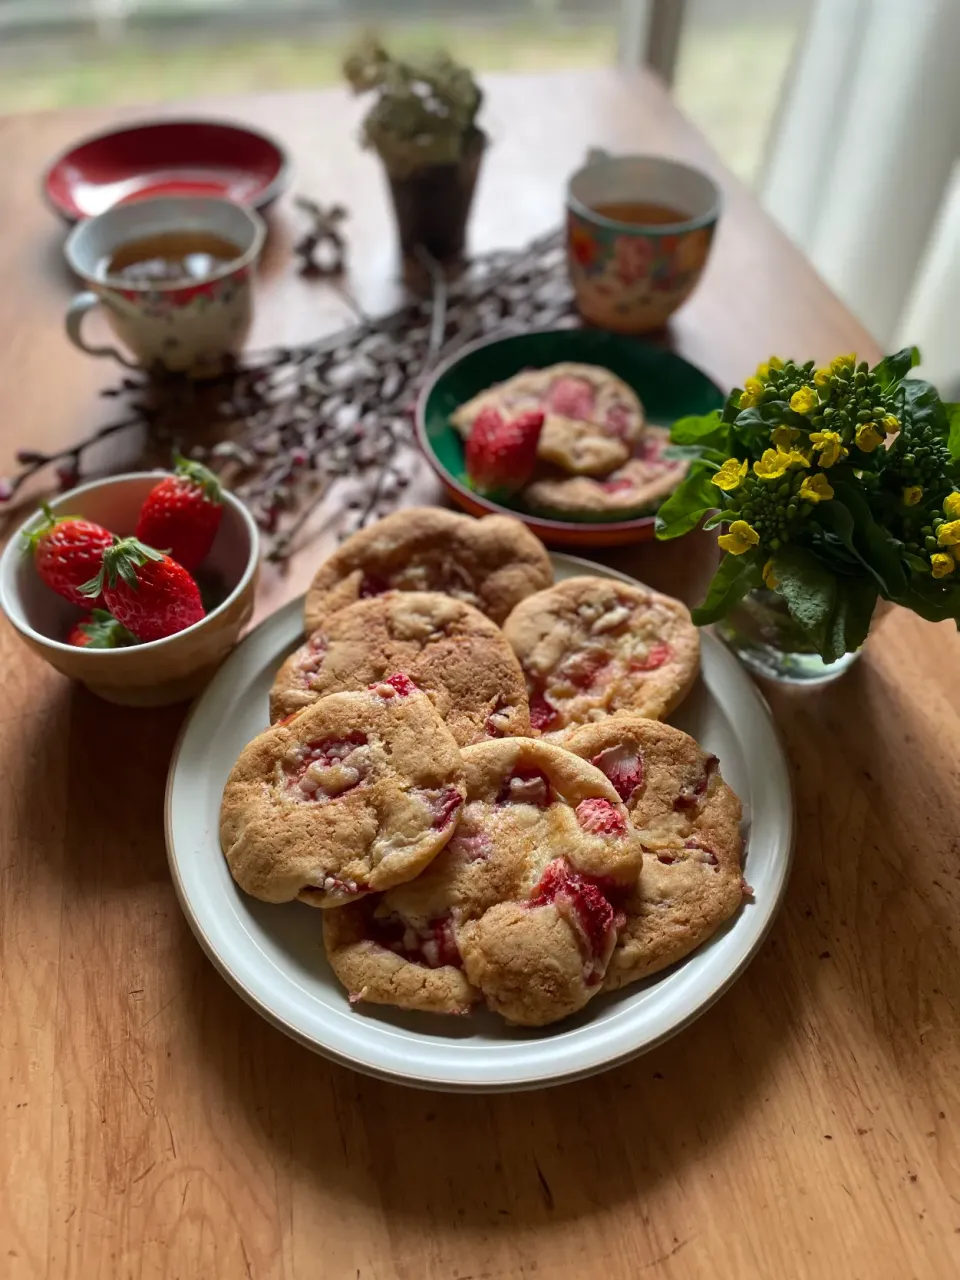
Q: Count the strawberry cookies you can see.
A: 8